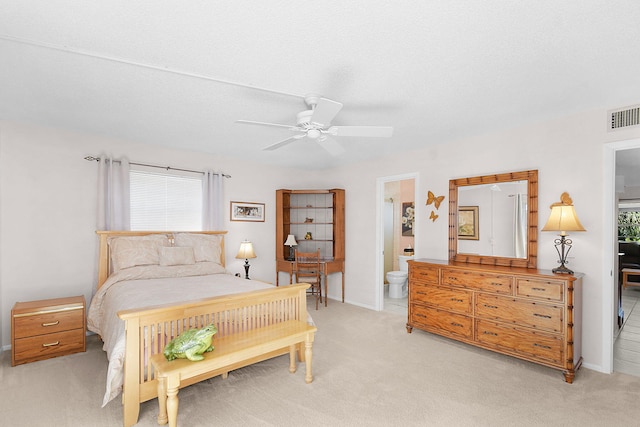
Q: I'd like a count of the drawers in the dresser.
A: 7